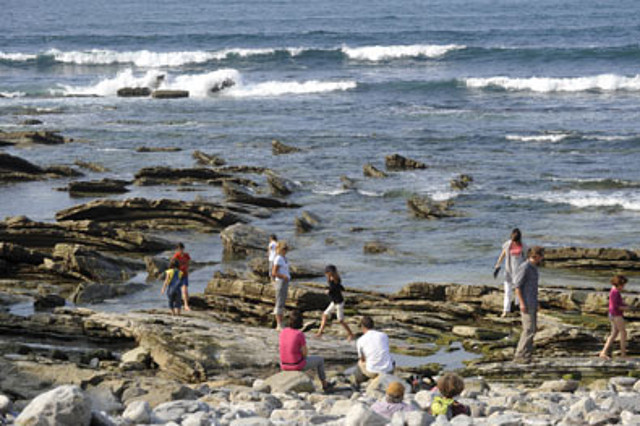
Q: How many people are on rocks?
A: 12